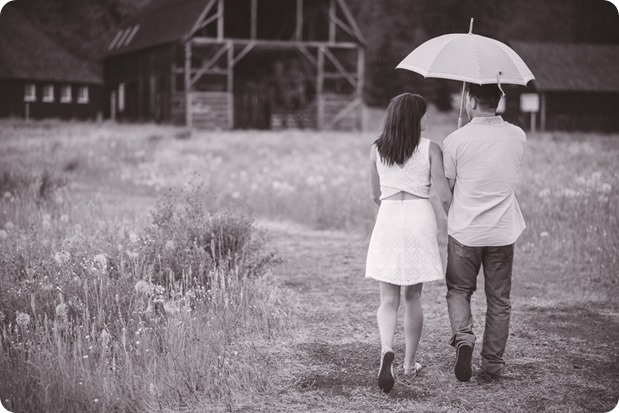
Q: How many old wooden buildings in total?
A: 3